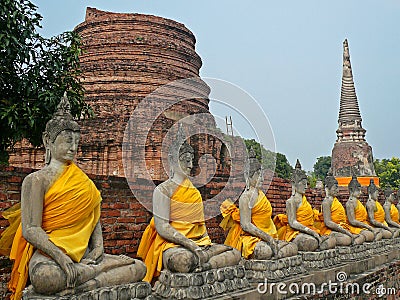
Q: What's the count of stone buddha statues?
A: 8